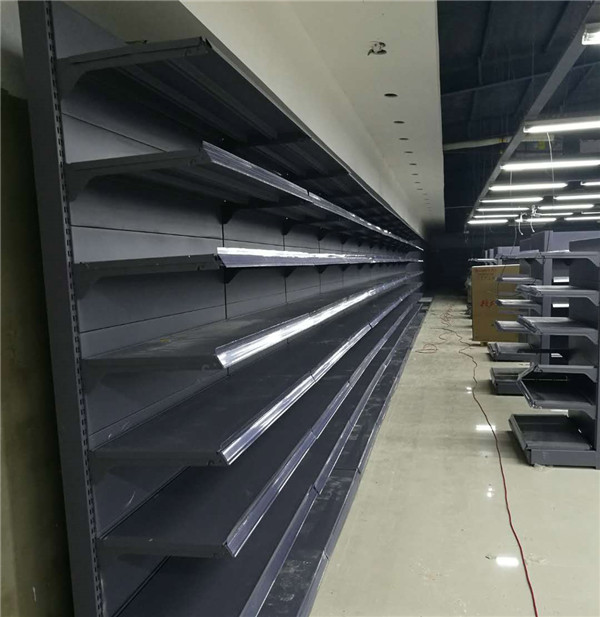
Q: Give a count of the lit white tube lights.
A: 15